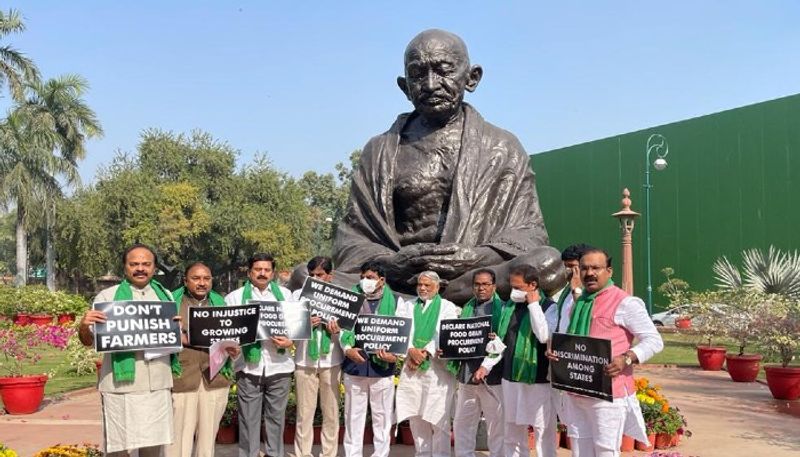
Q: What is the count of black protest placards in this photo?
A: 7